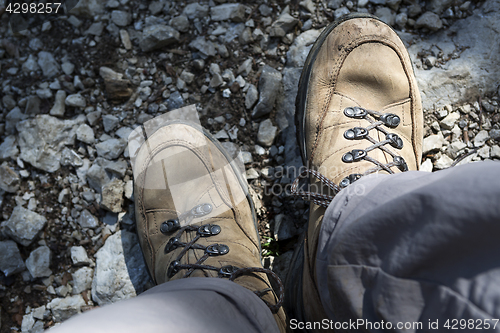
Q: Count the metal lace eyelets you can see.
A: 14